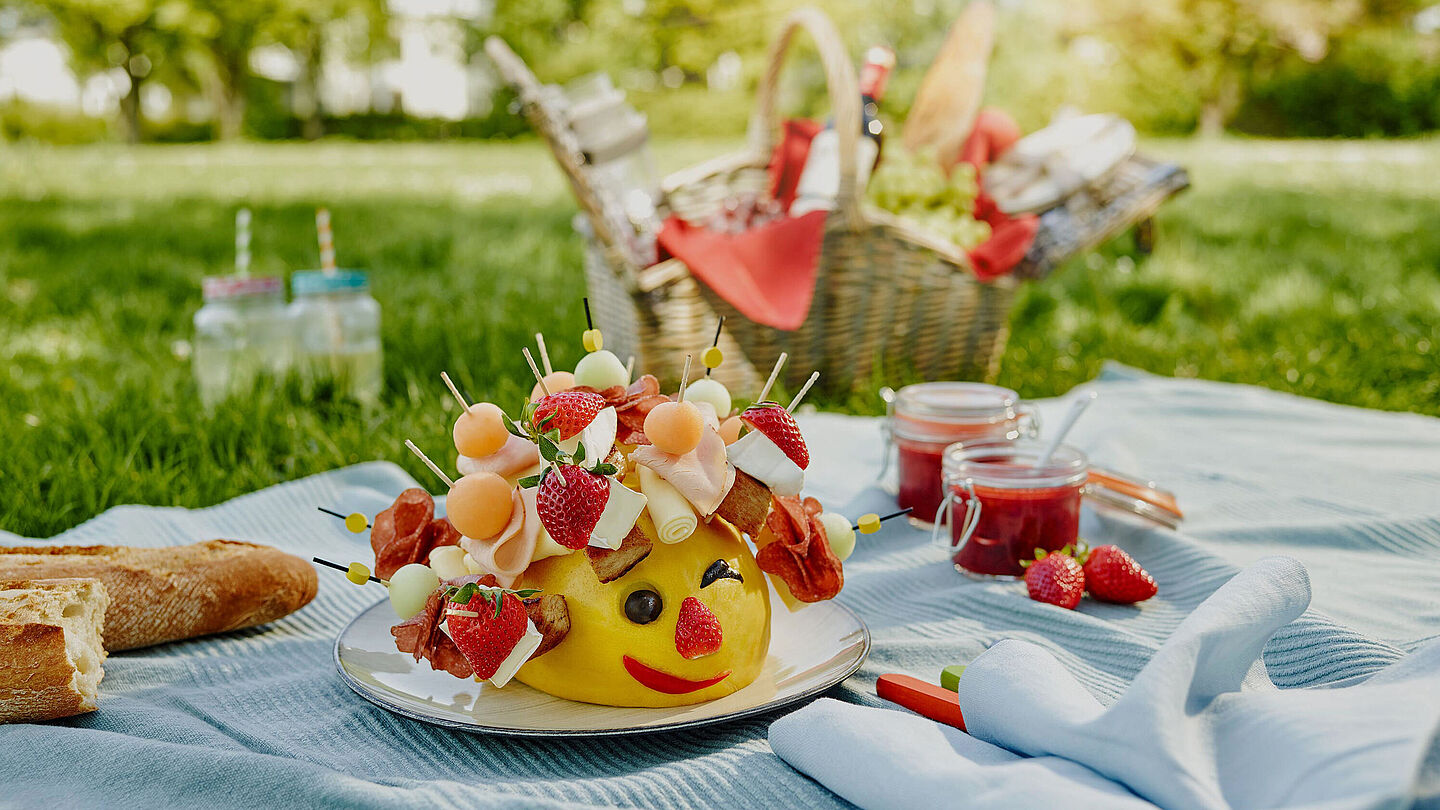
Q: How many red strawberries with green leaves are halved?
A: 4